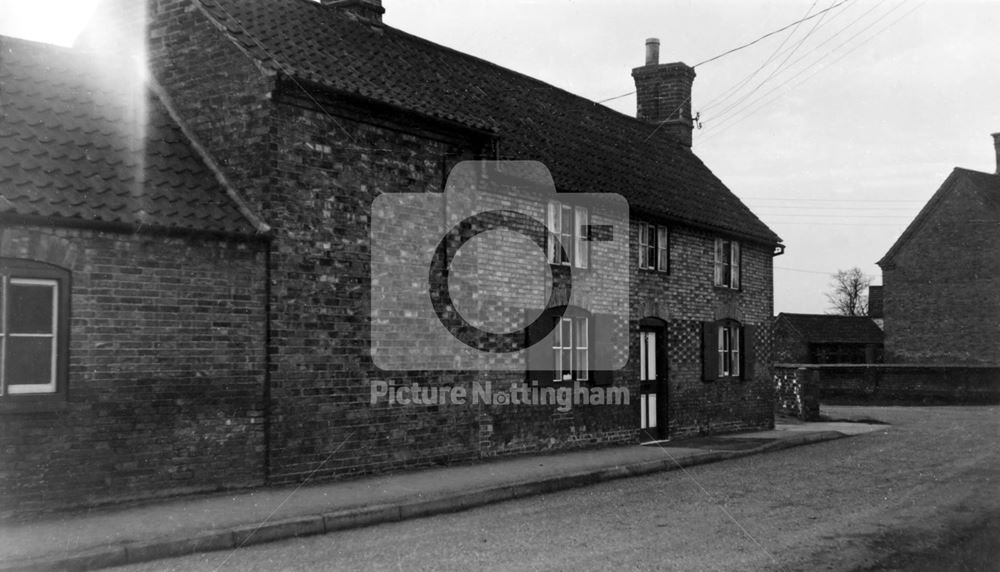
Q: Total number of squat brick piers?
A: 1